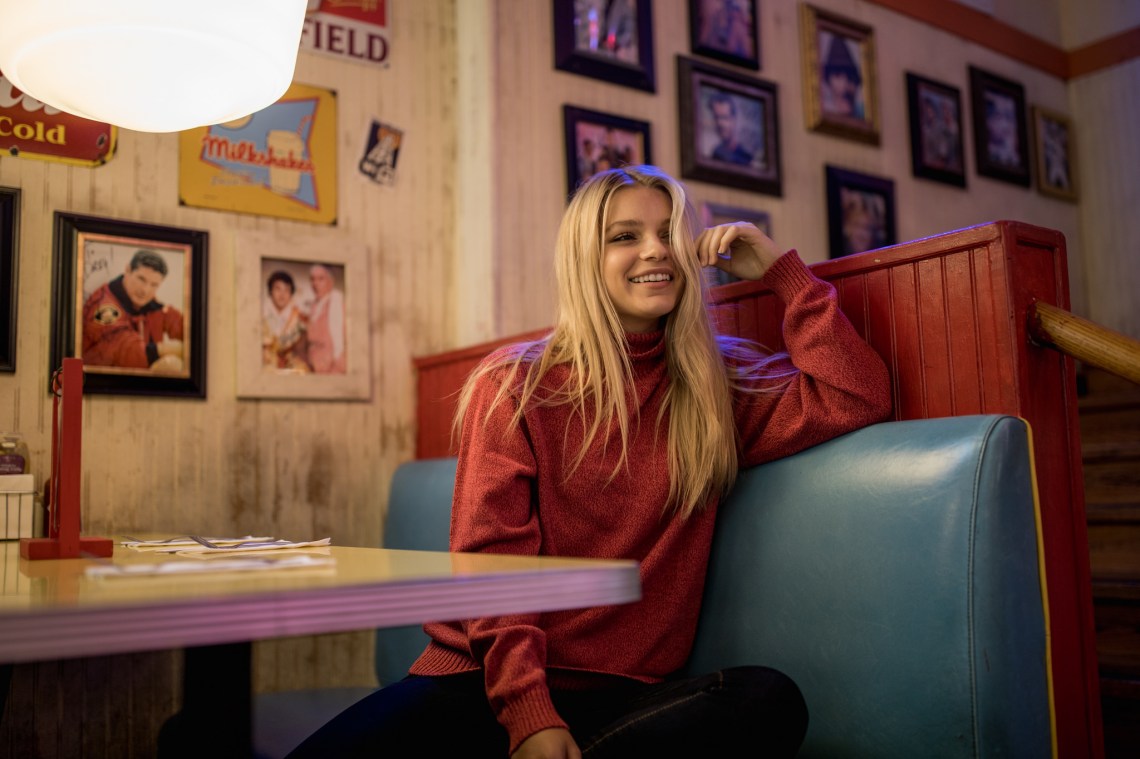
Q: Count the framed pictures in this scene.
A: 13